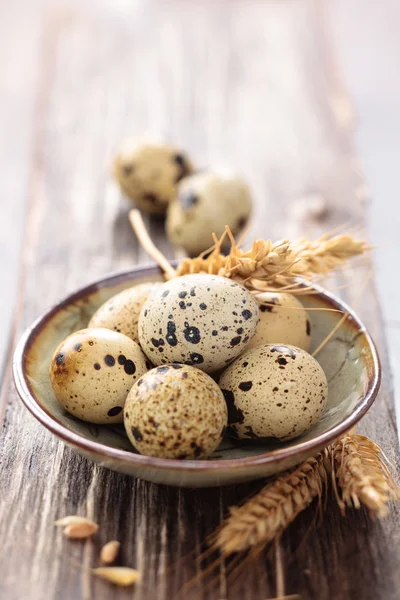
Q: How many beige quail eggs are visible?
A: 8